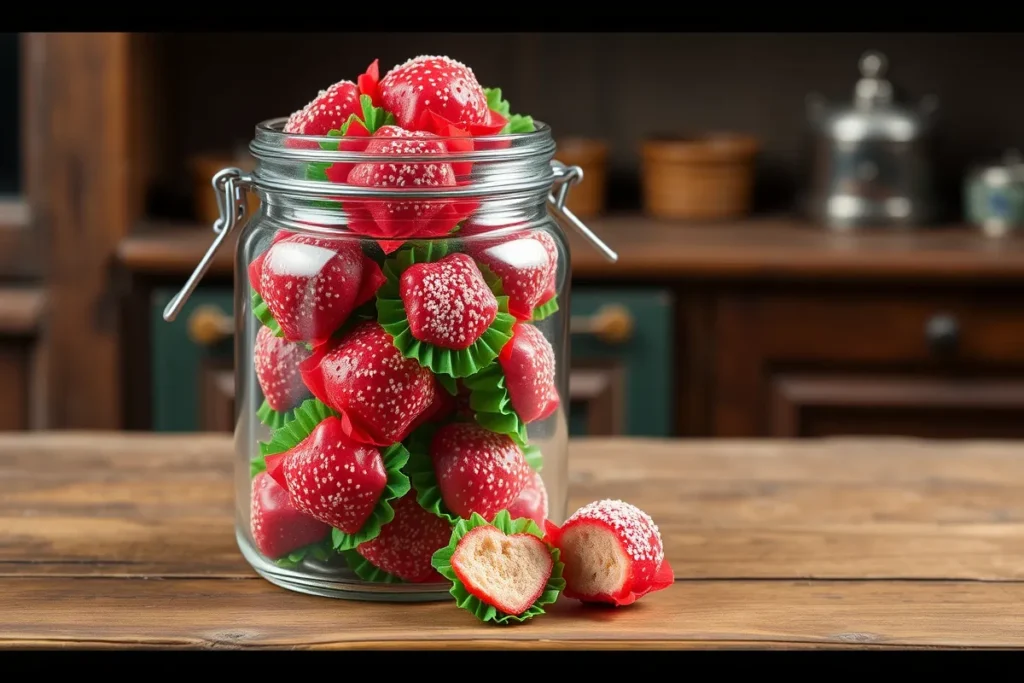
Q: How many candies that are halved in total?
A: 2